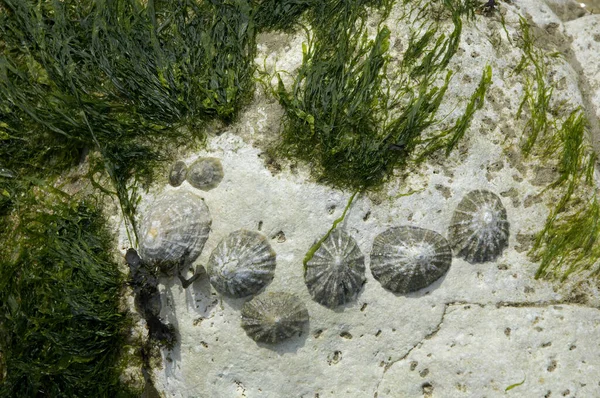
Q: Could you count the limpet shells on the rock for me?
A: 8